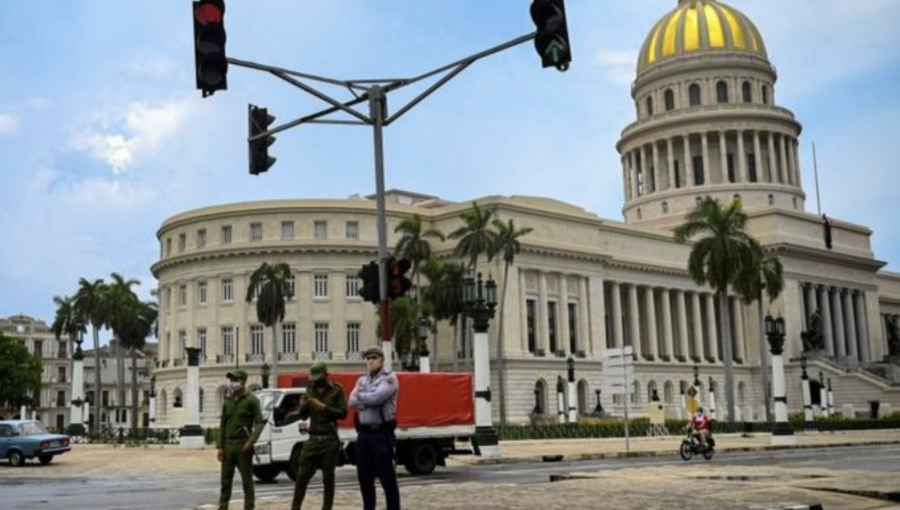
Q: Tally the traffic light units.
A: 5